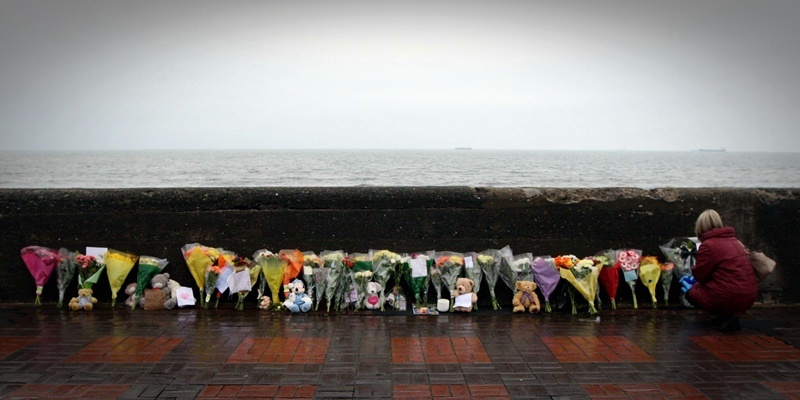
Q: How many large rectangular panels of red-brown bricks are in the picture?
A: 11